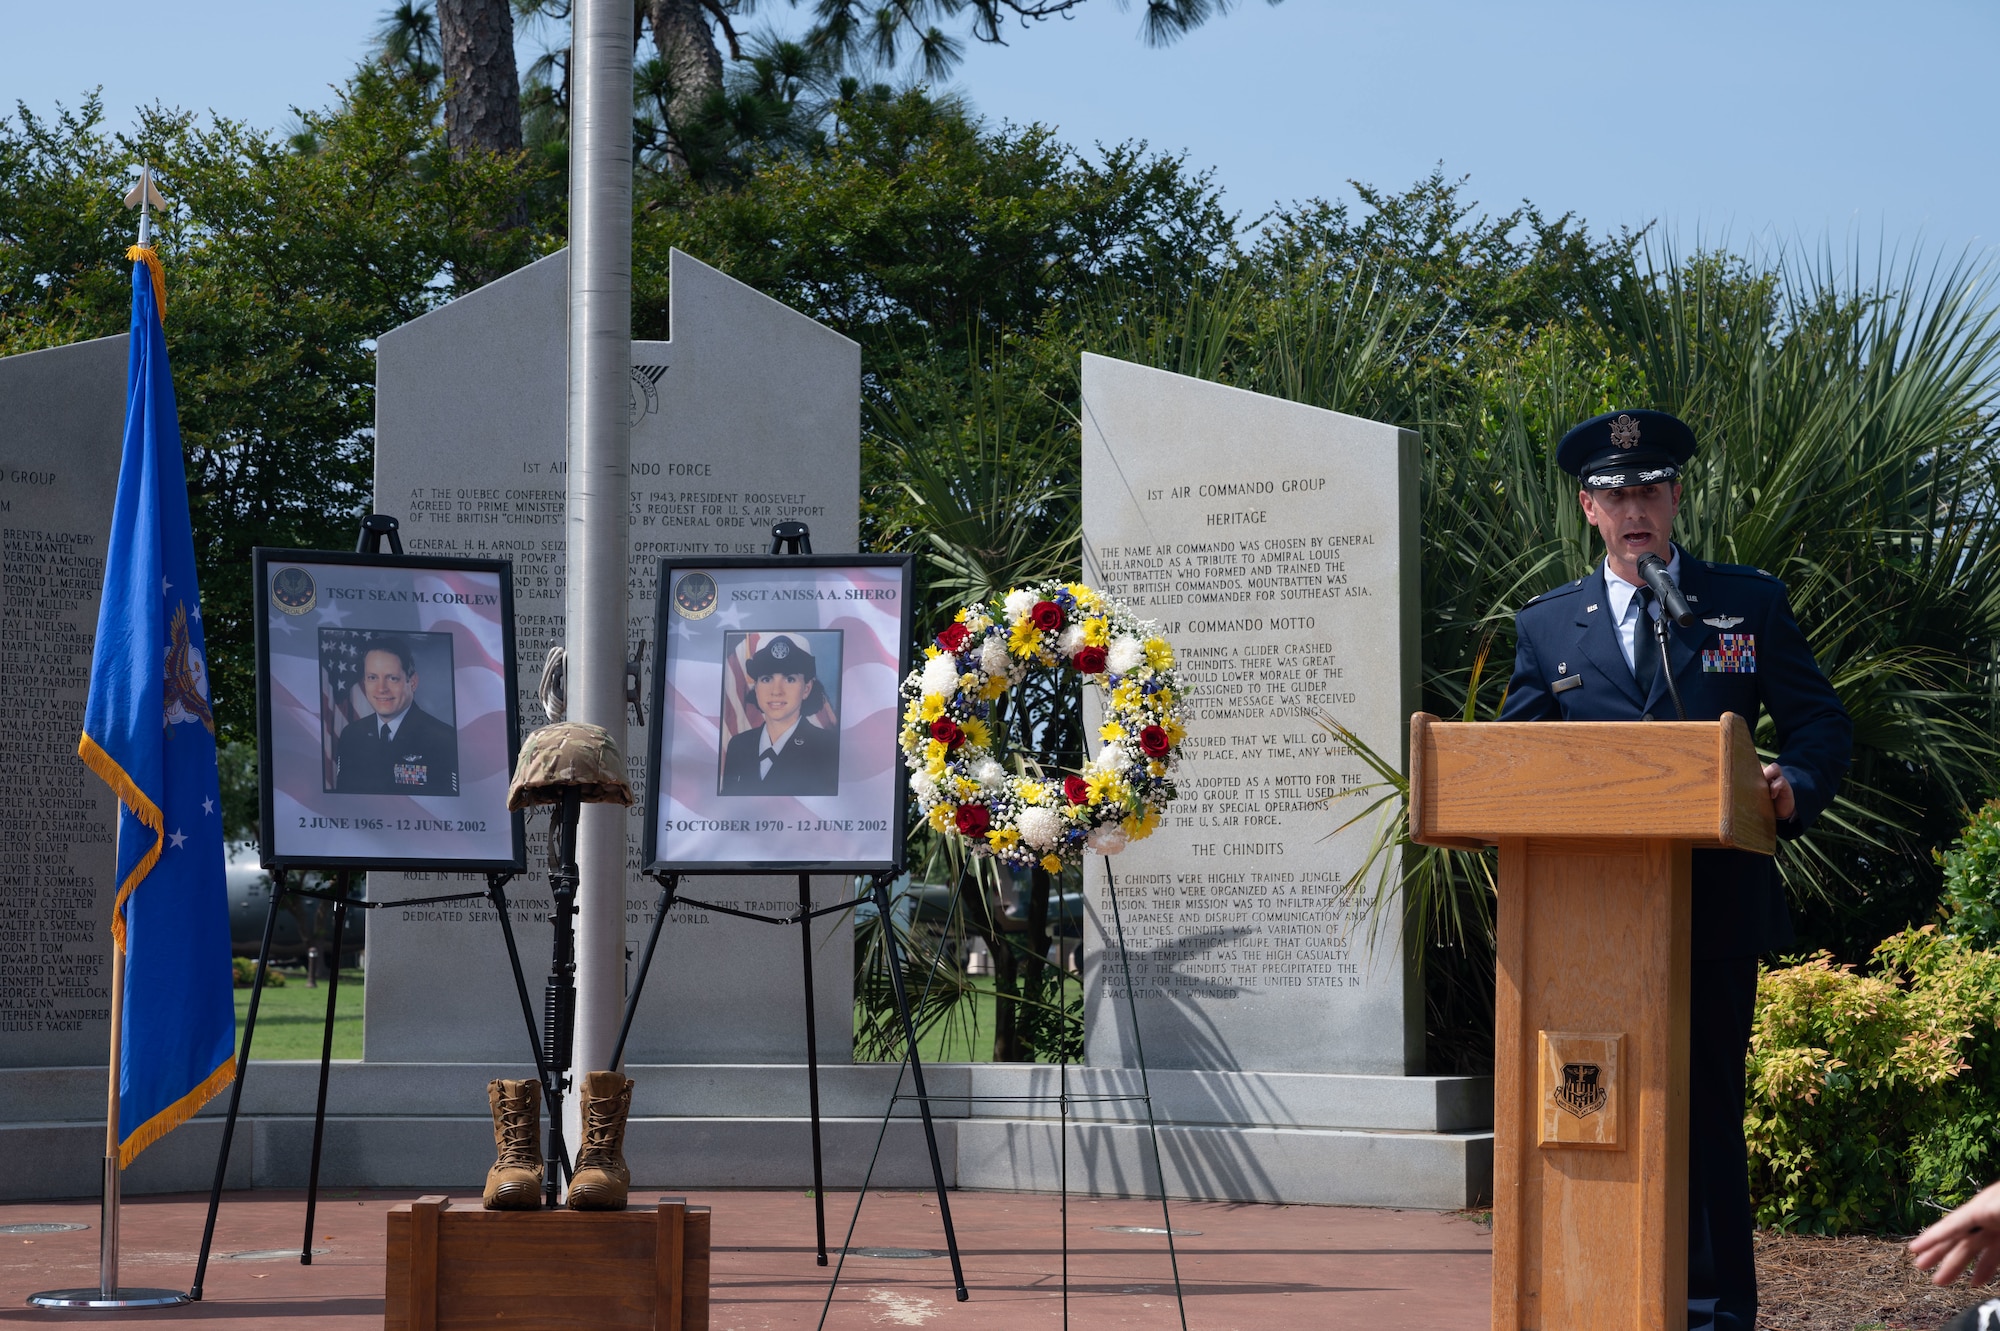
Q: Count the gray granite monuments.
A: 3